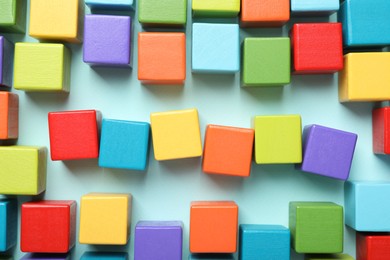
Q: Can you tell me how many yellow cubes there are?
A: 4